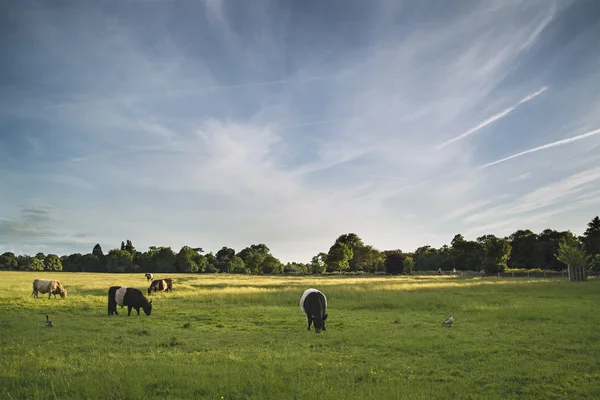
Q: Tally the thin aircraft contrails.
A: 2